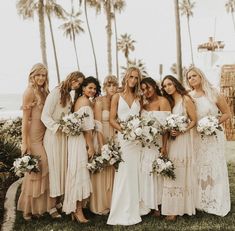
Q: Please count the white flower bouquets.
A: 8